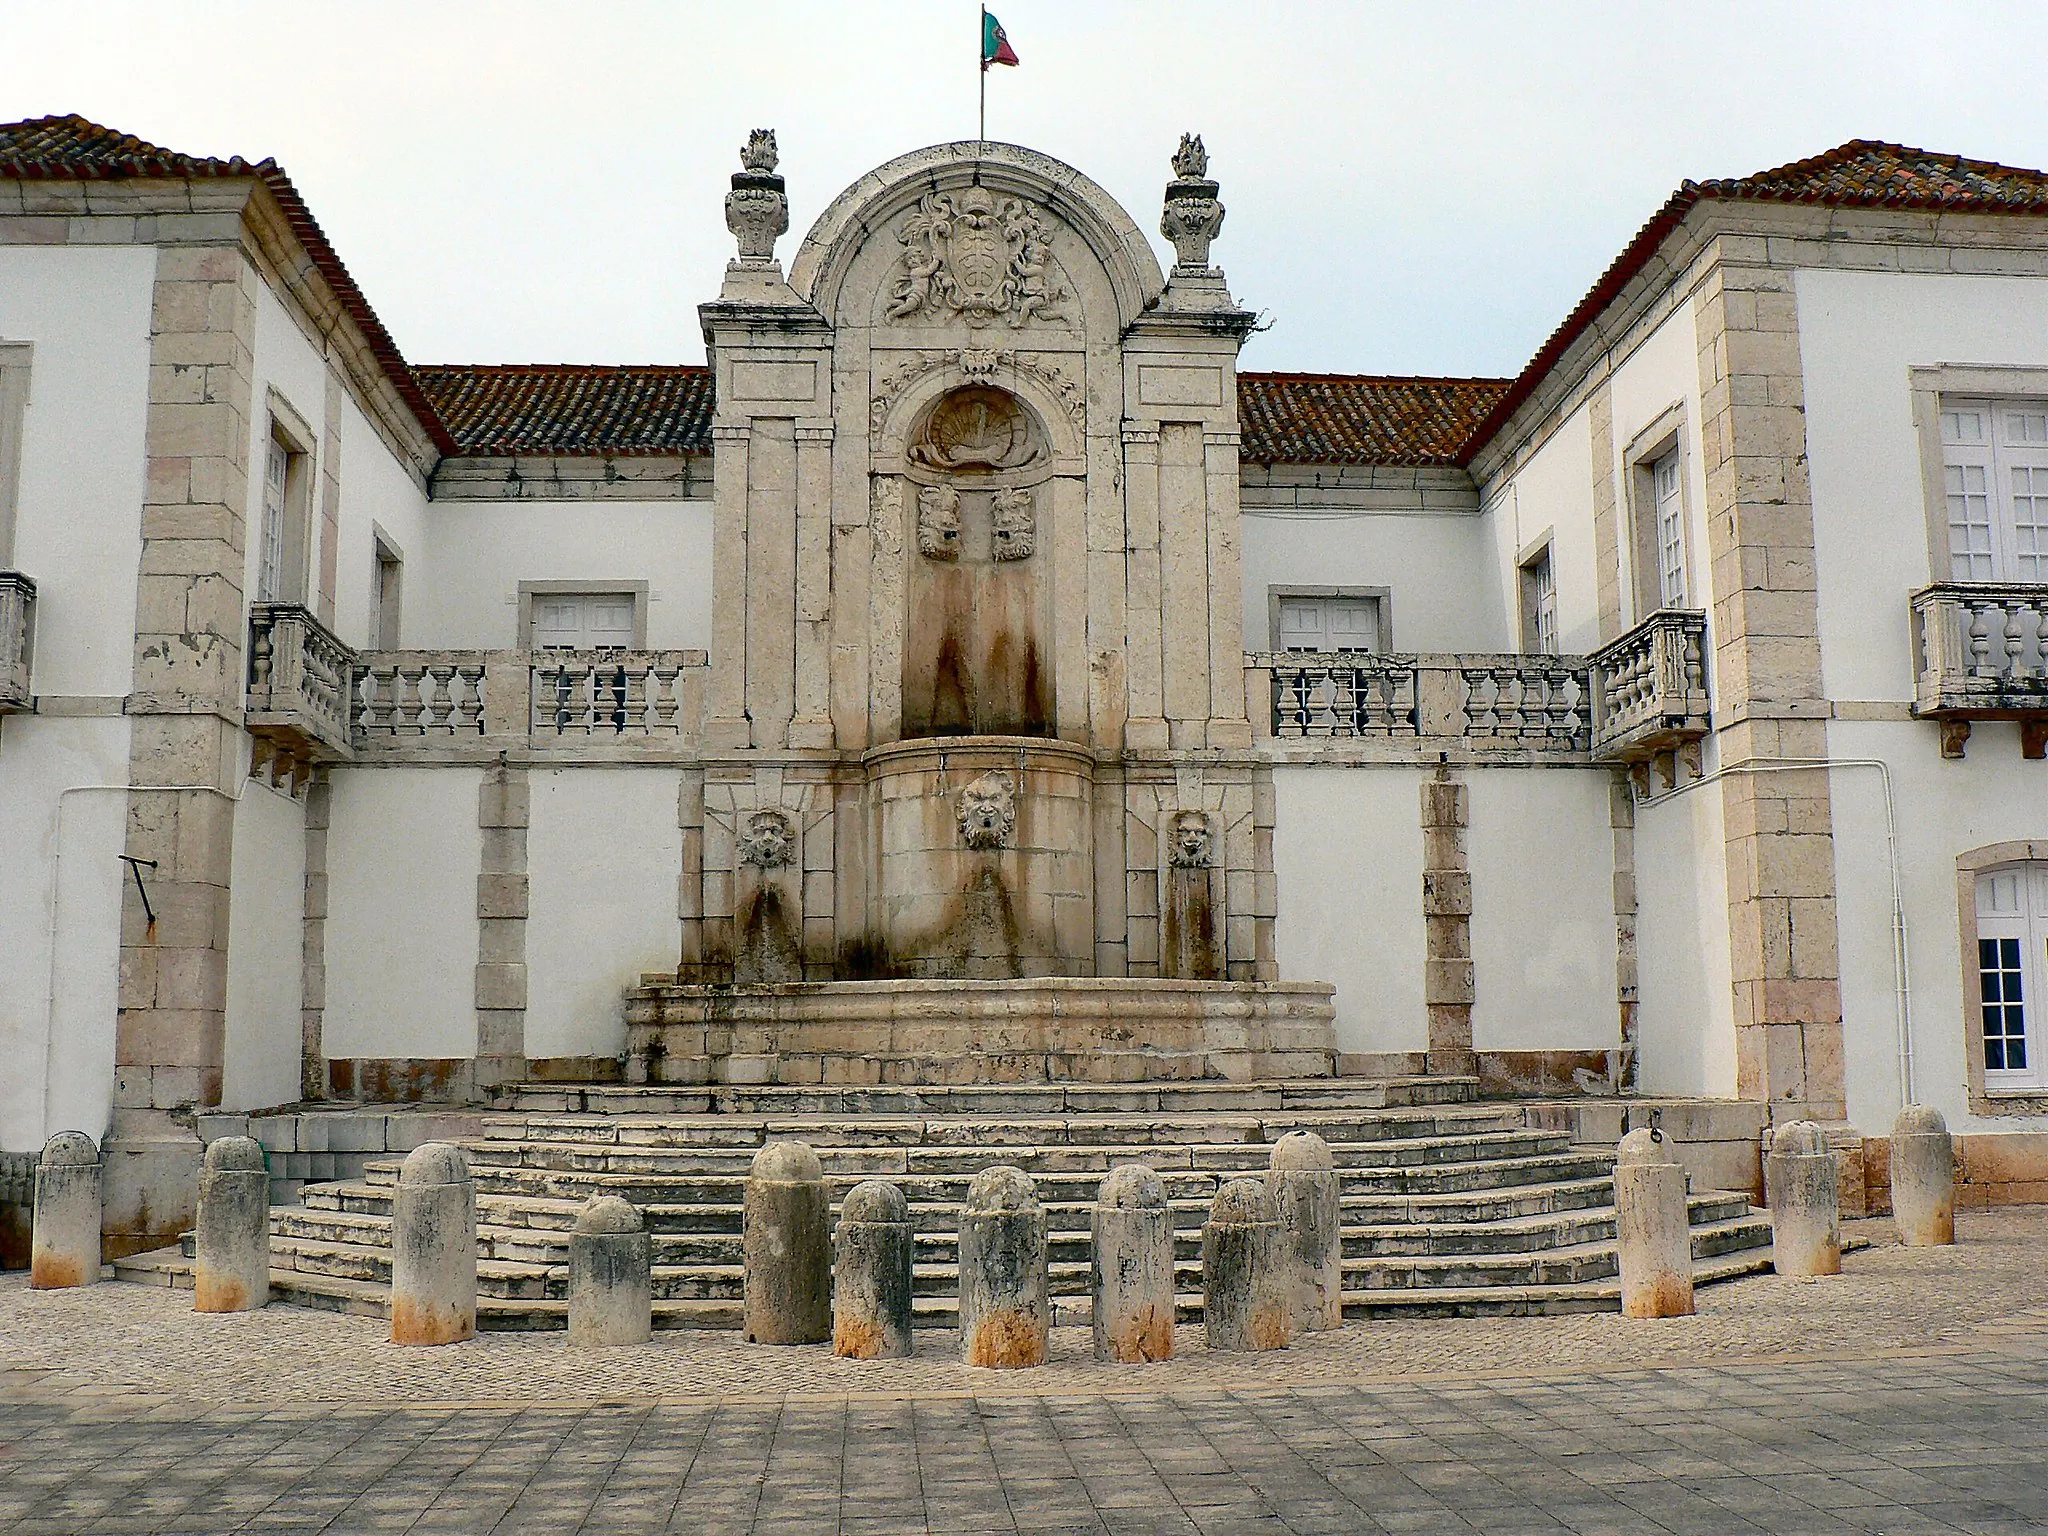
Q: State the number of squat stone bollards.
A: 13